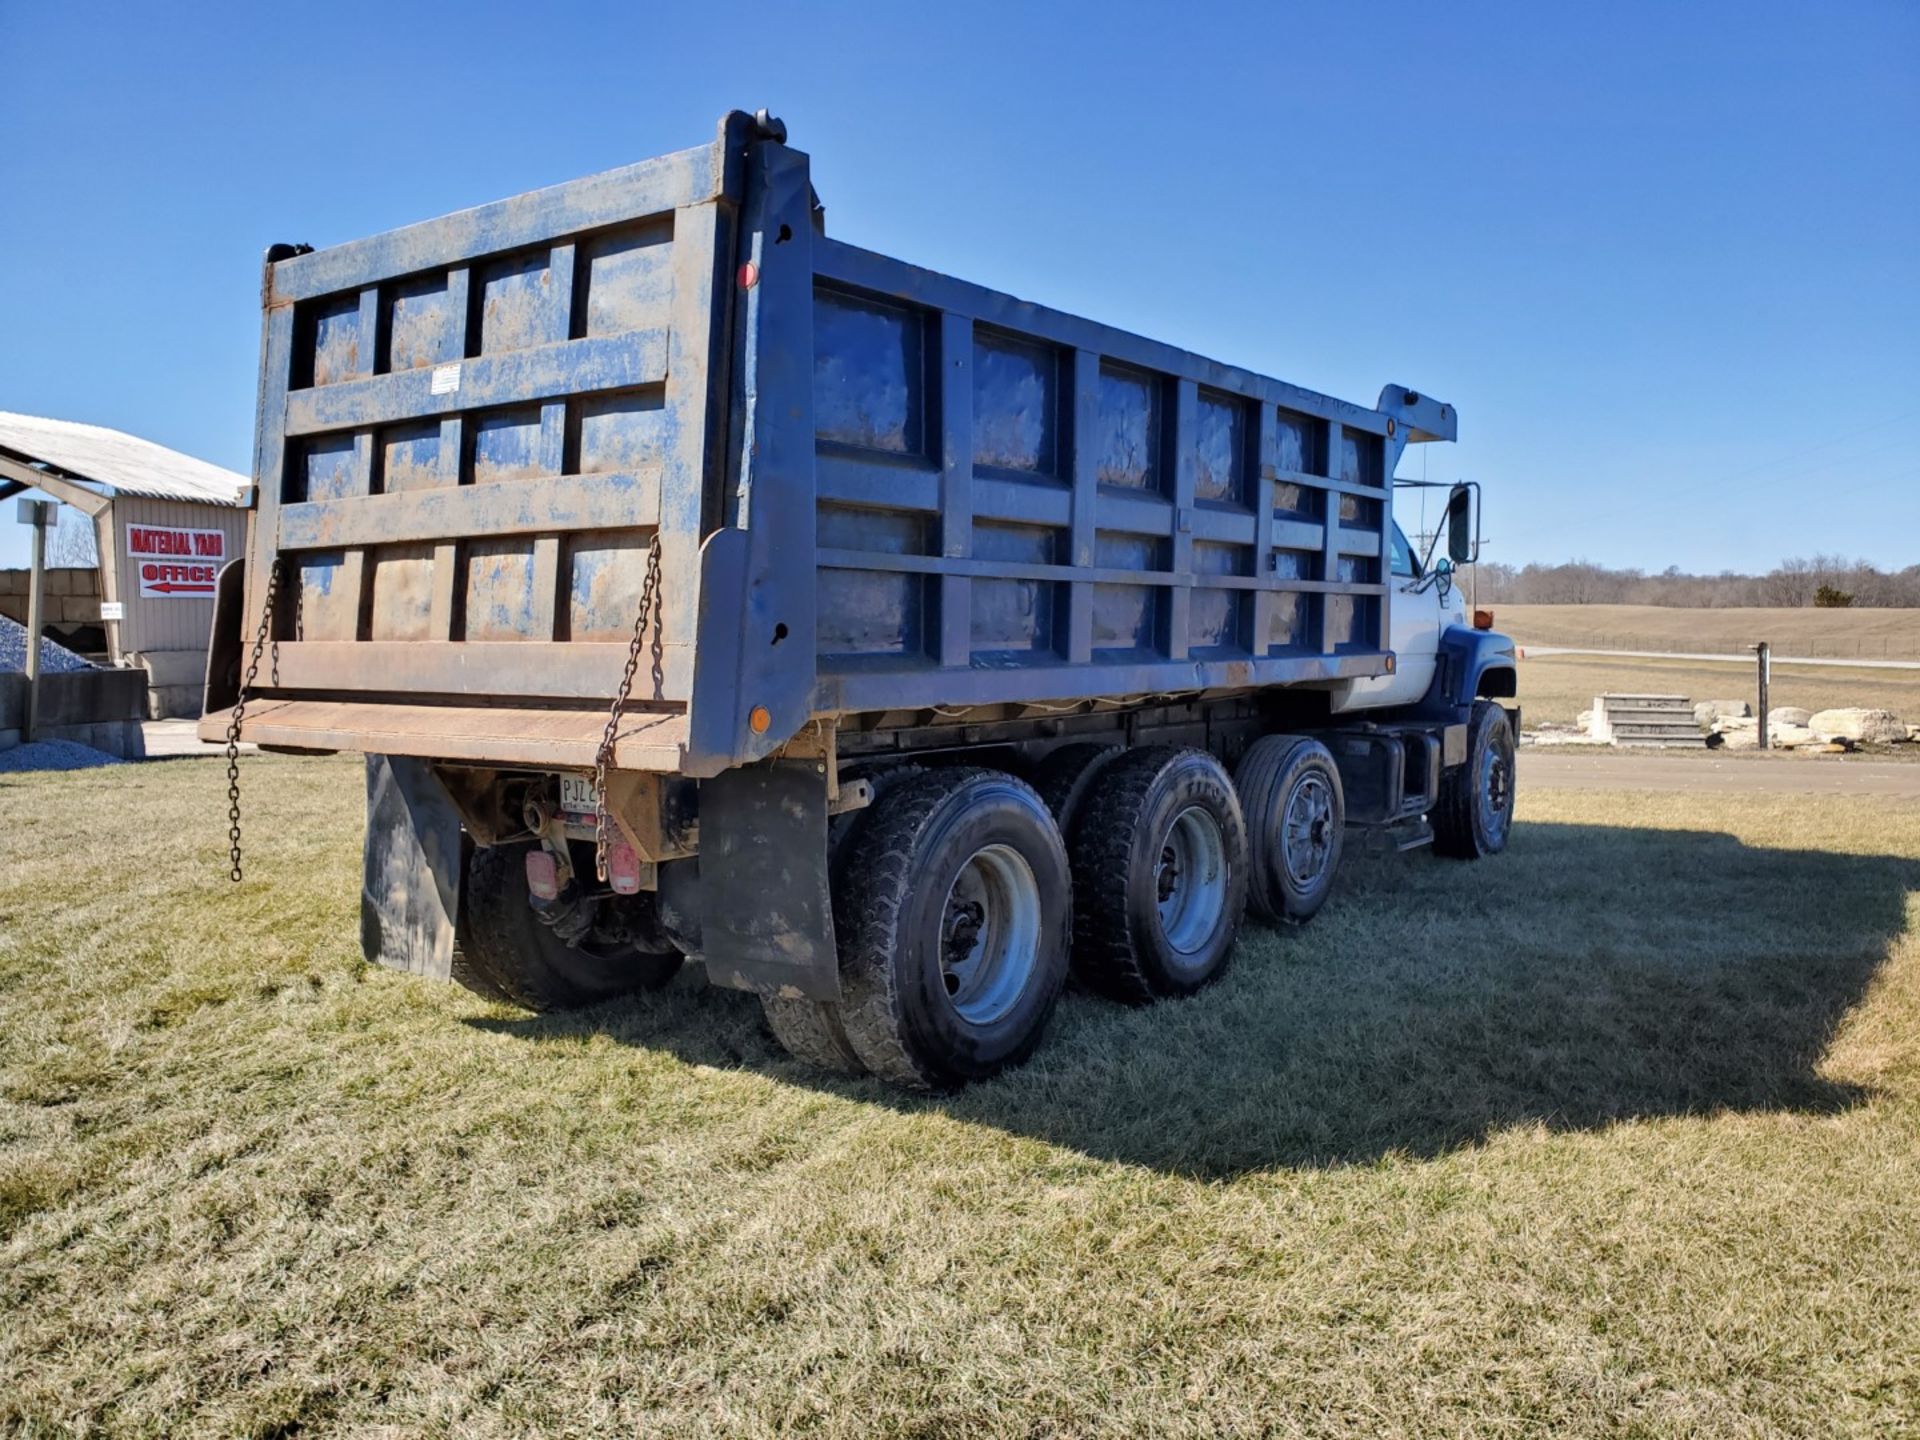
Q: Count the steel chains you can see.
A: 2